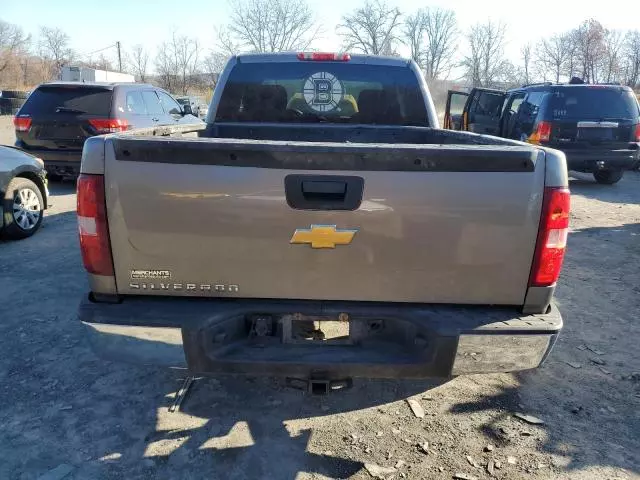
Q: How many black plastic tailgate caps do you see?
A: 1